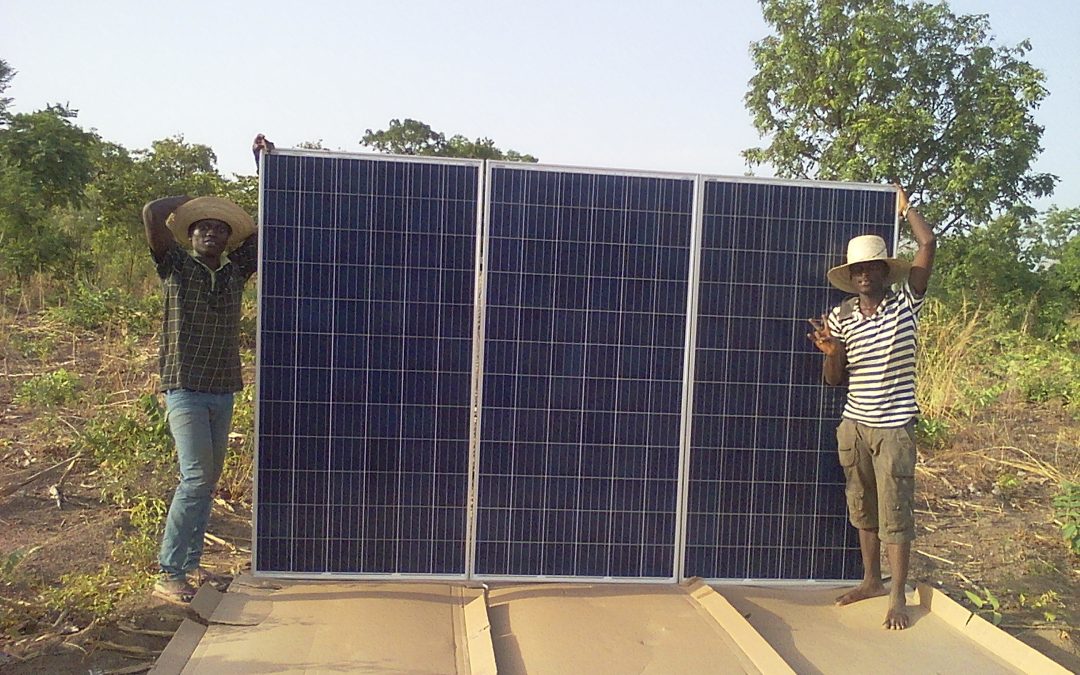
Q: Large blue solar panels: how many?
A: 3